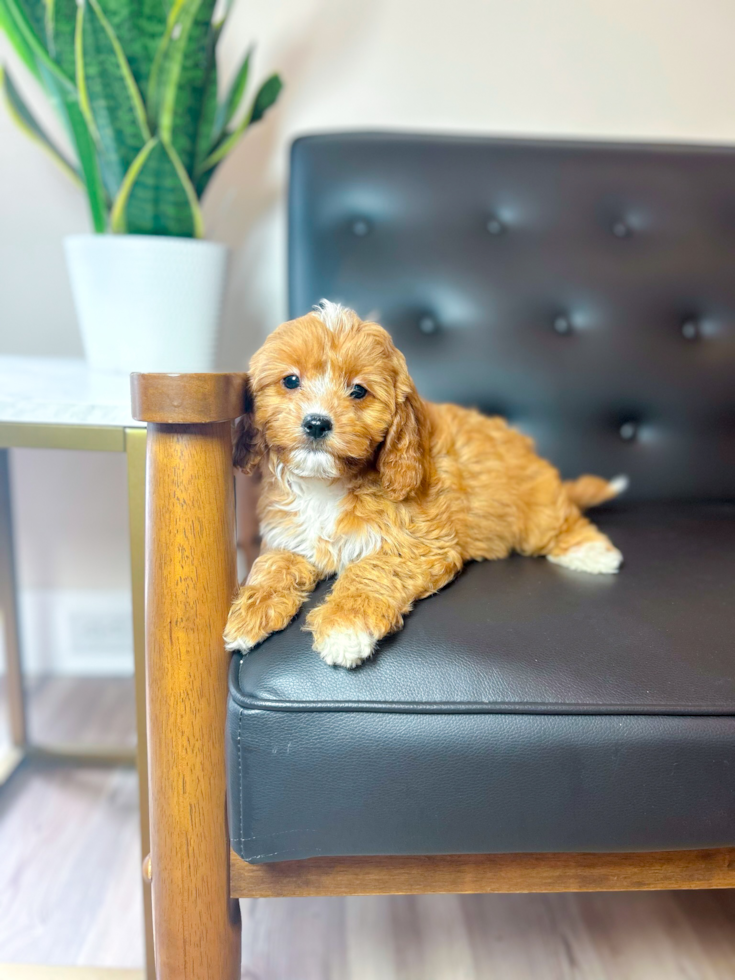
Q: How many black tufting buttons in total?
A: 7